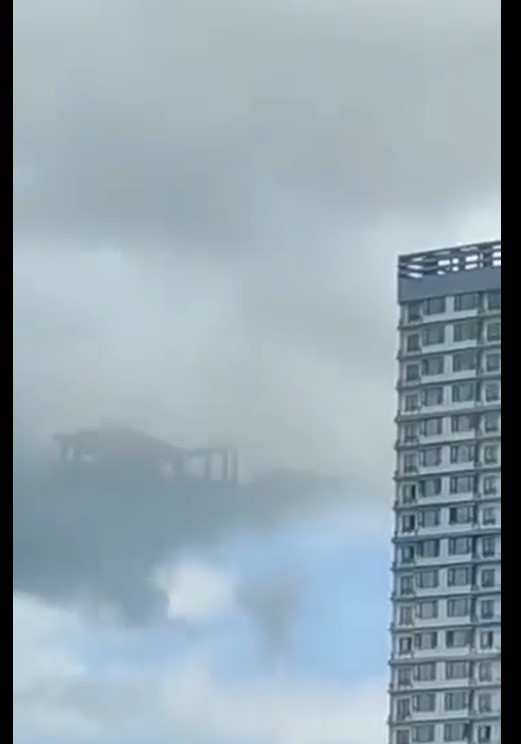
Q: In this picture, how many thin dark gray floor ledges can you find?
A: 14